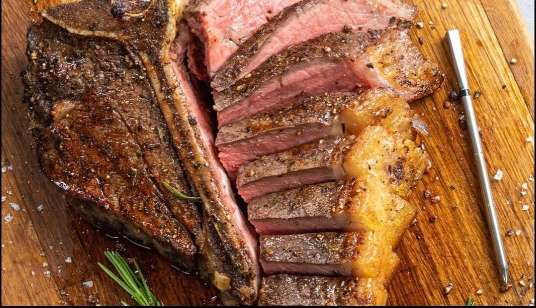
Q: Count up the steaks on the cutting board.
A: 1